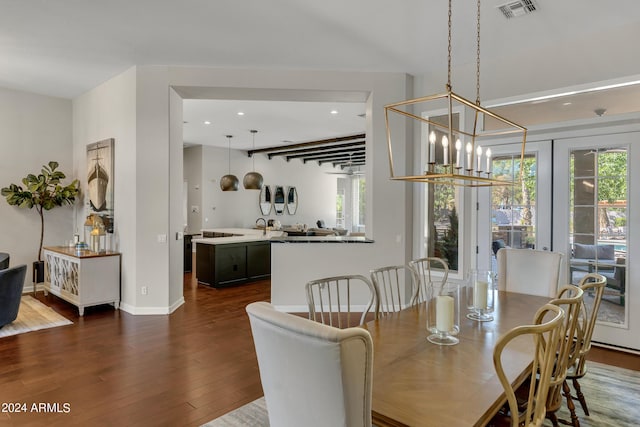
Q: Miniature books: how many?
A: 0